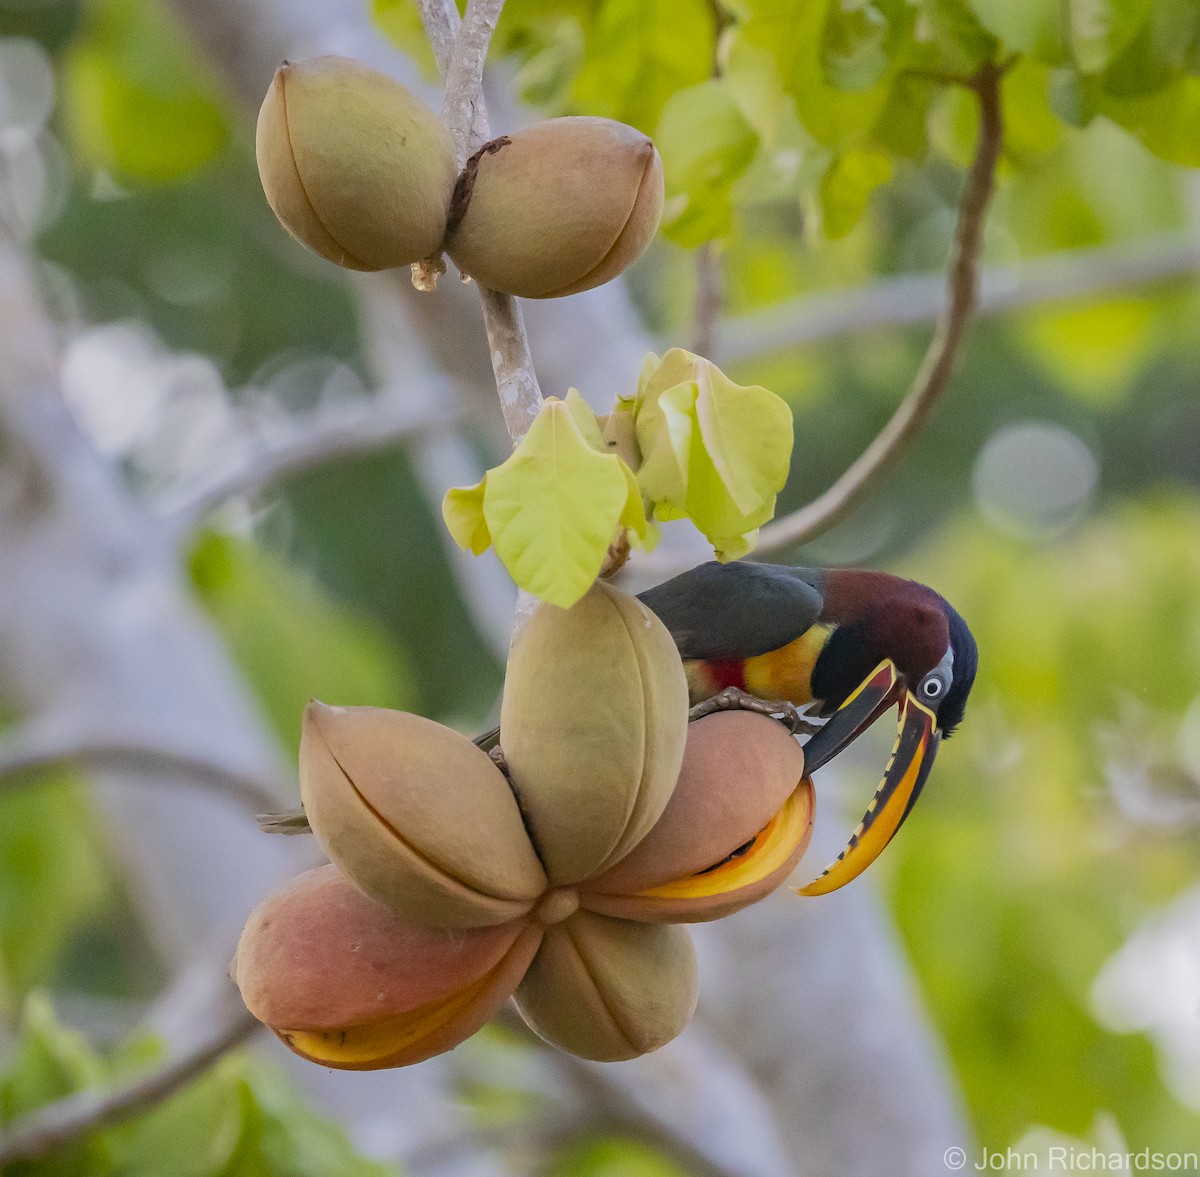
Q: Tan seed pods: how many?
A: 5